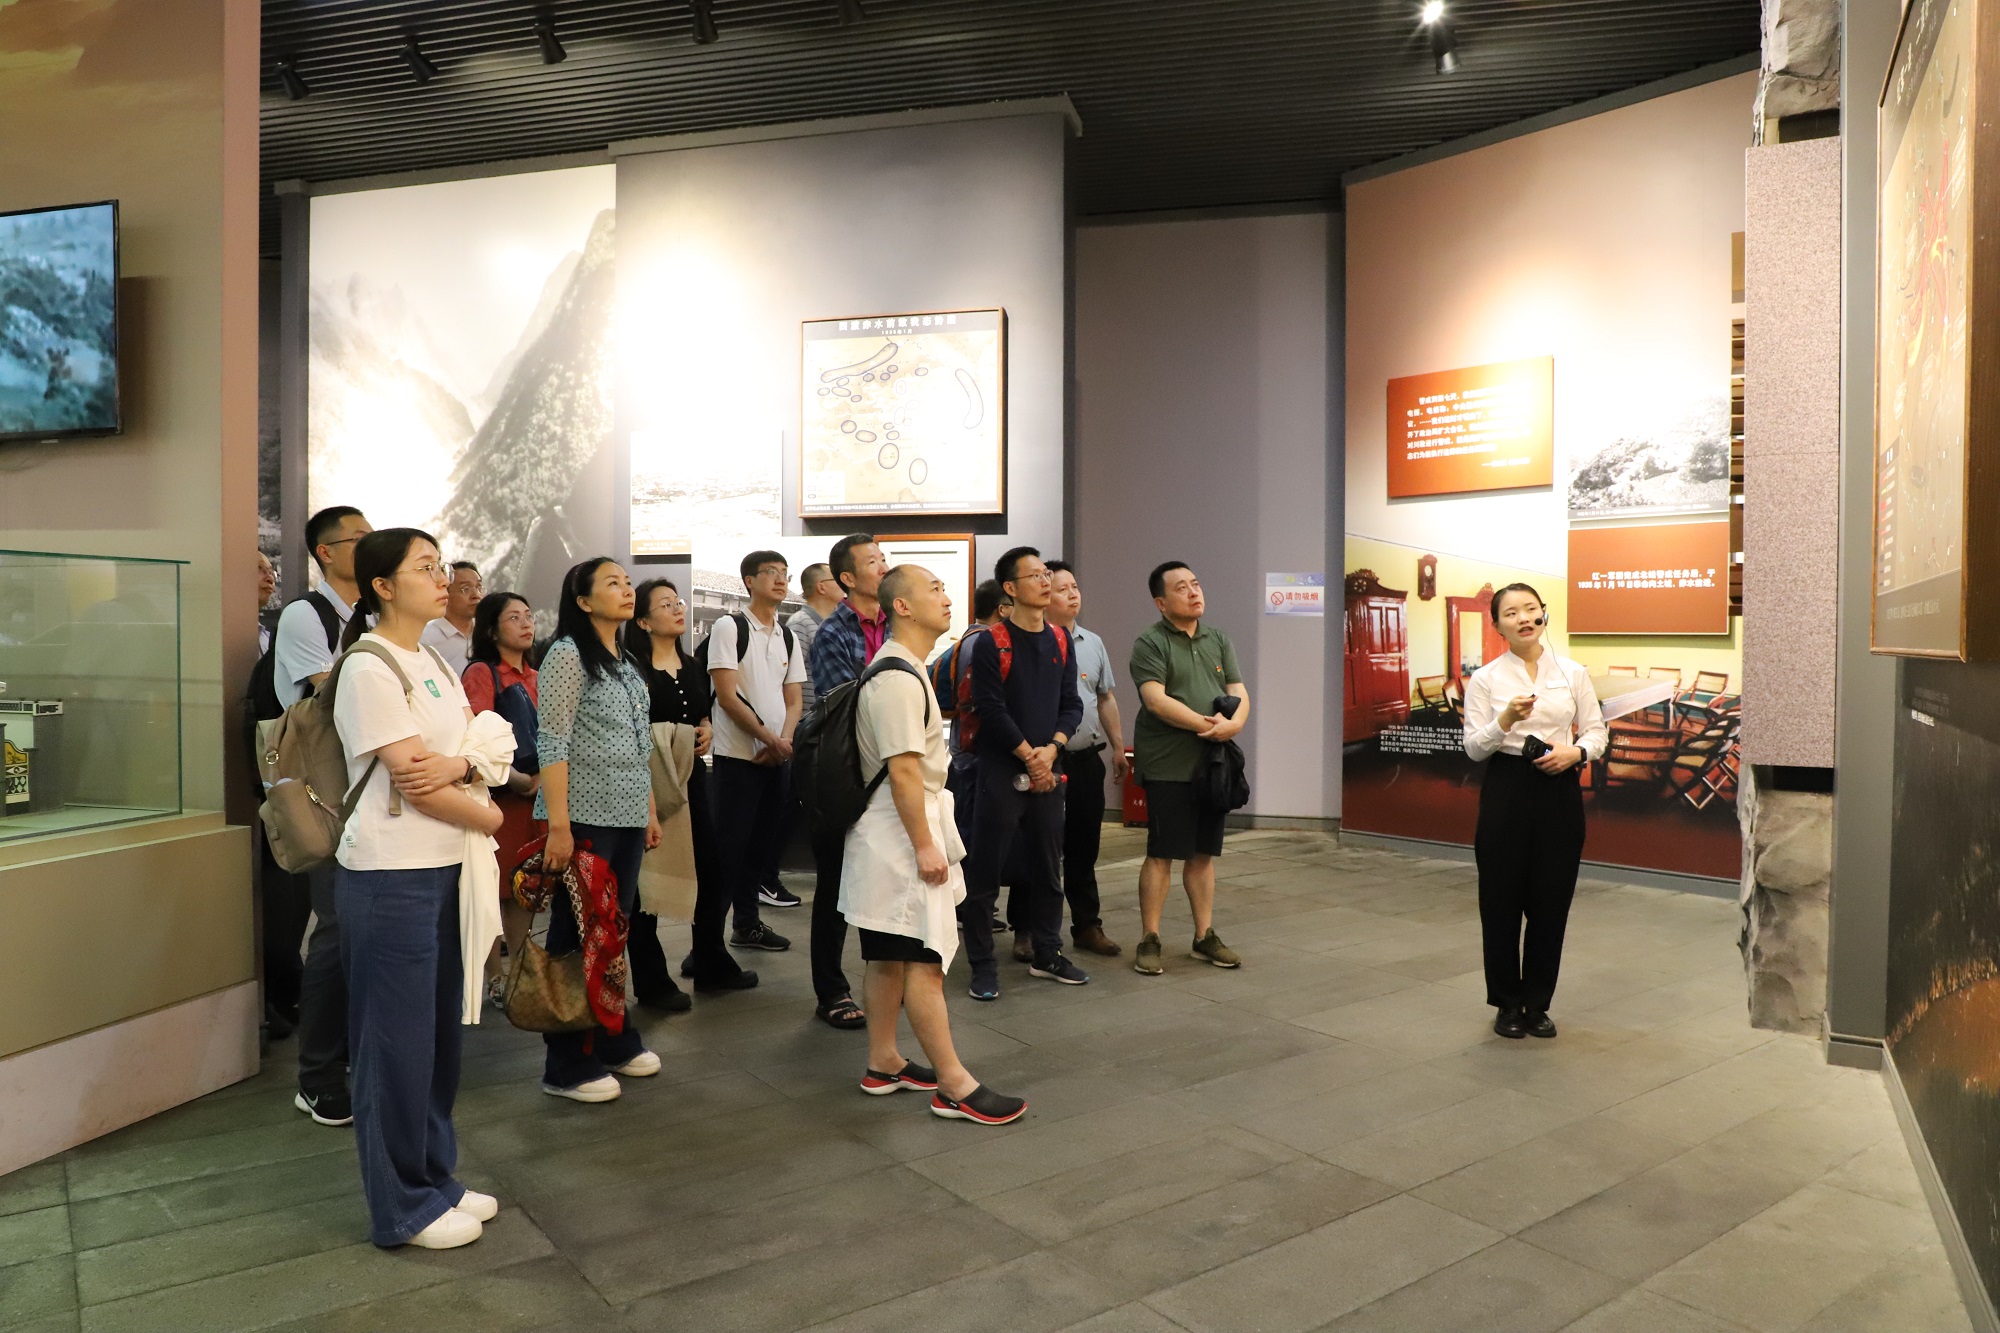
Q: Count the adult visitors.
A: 15